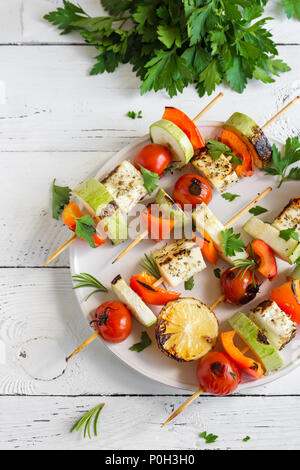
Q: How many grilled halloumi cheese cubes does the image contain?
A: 5